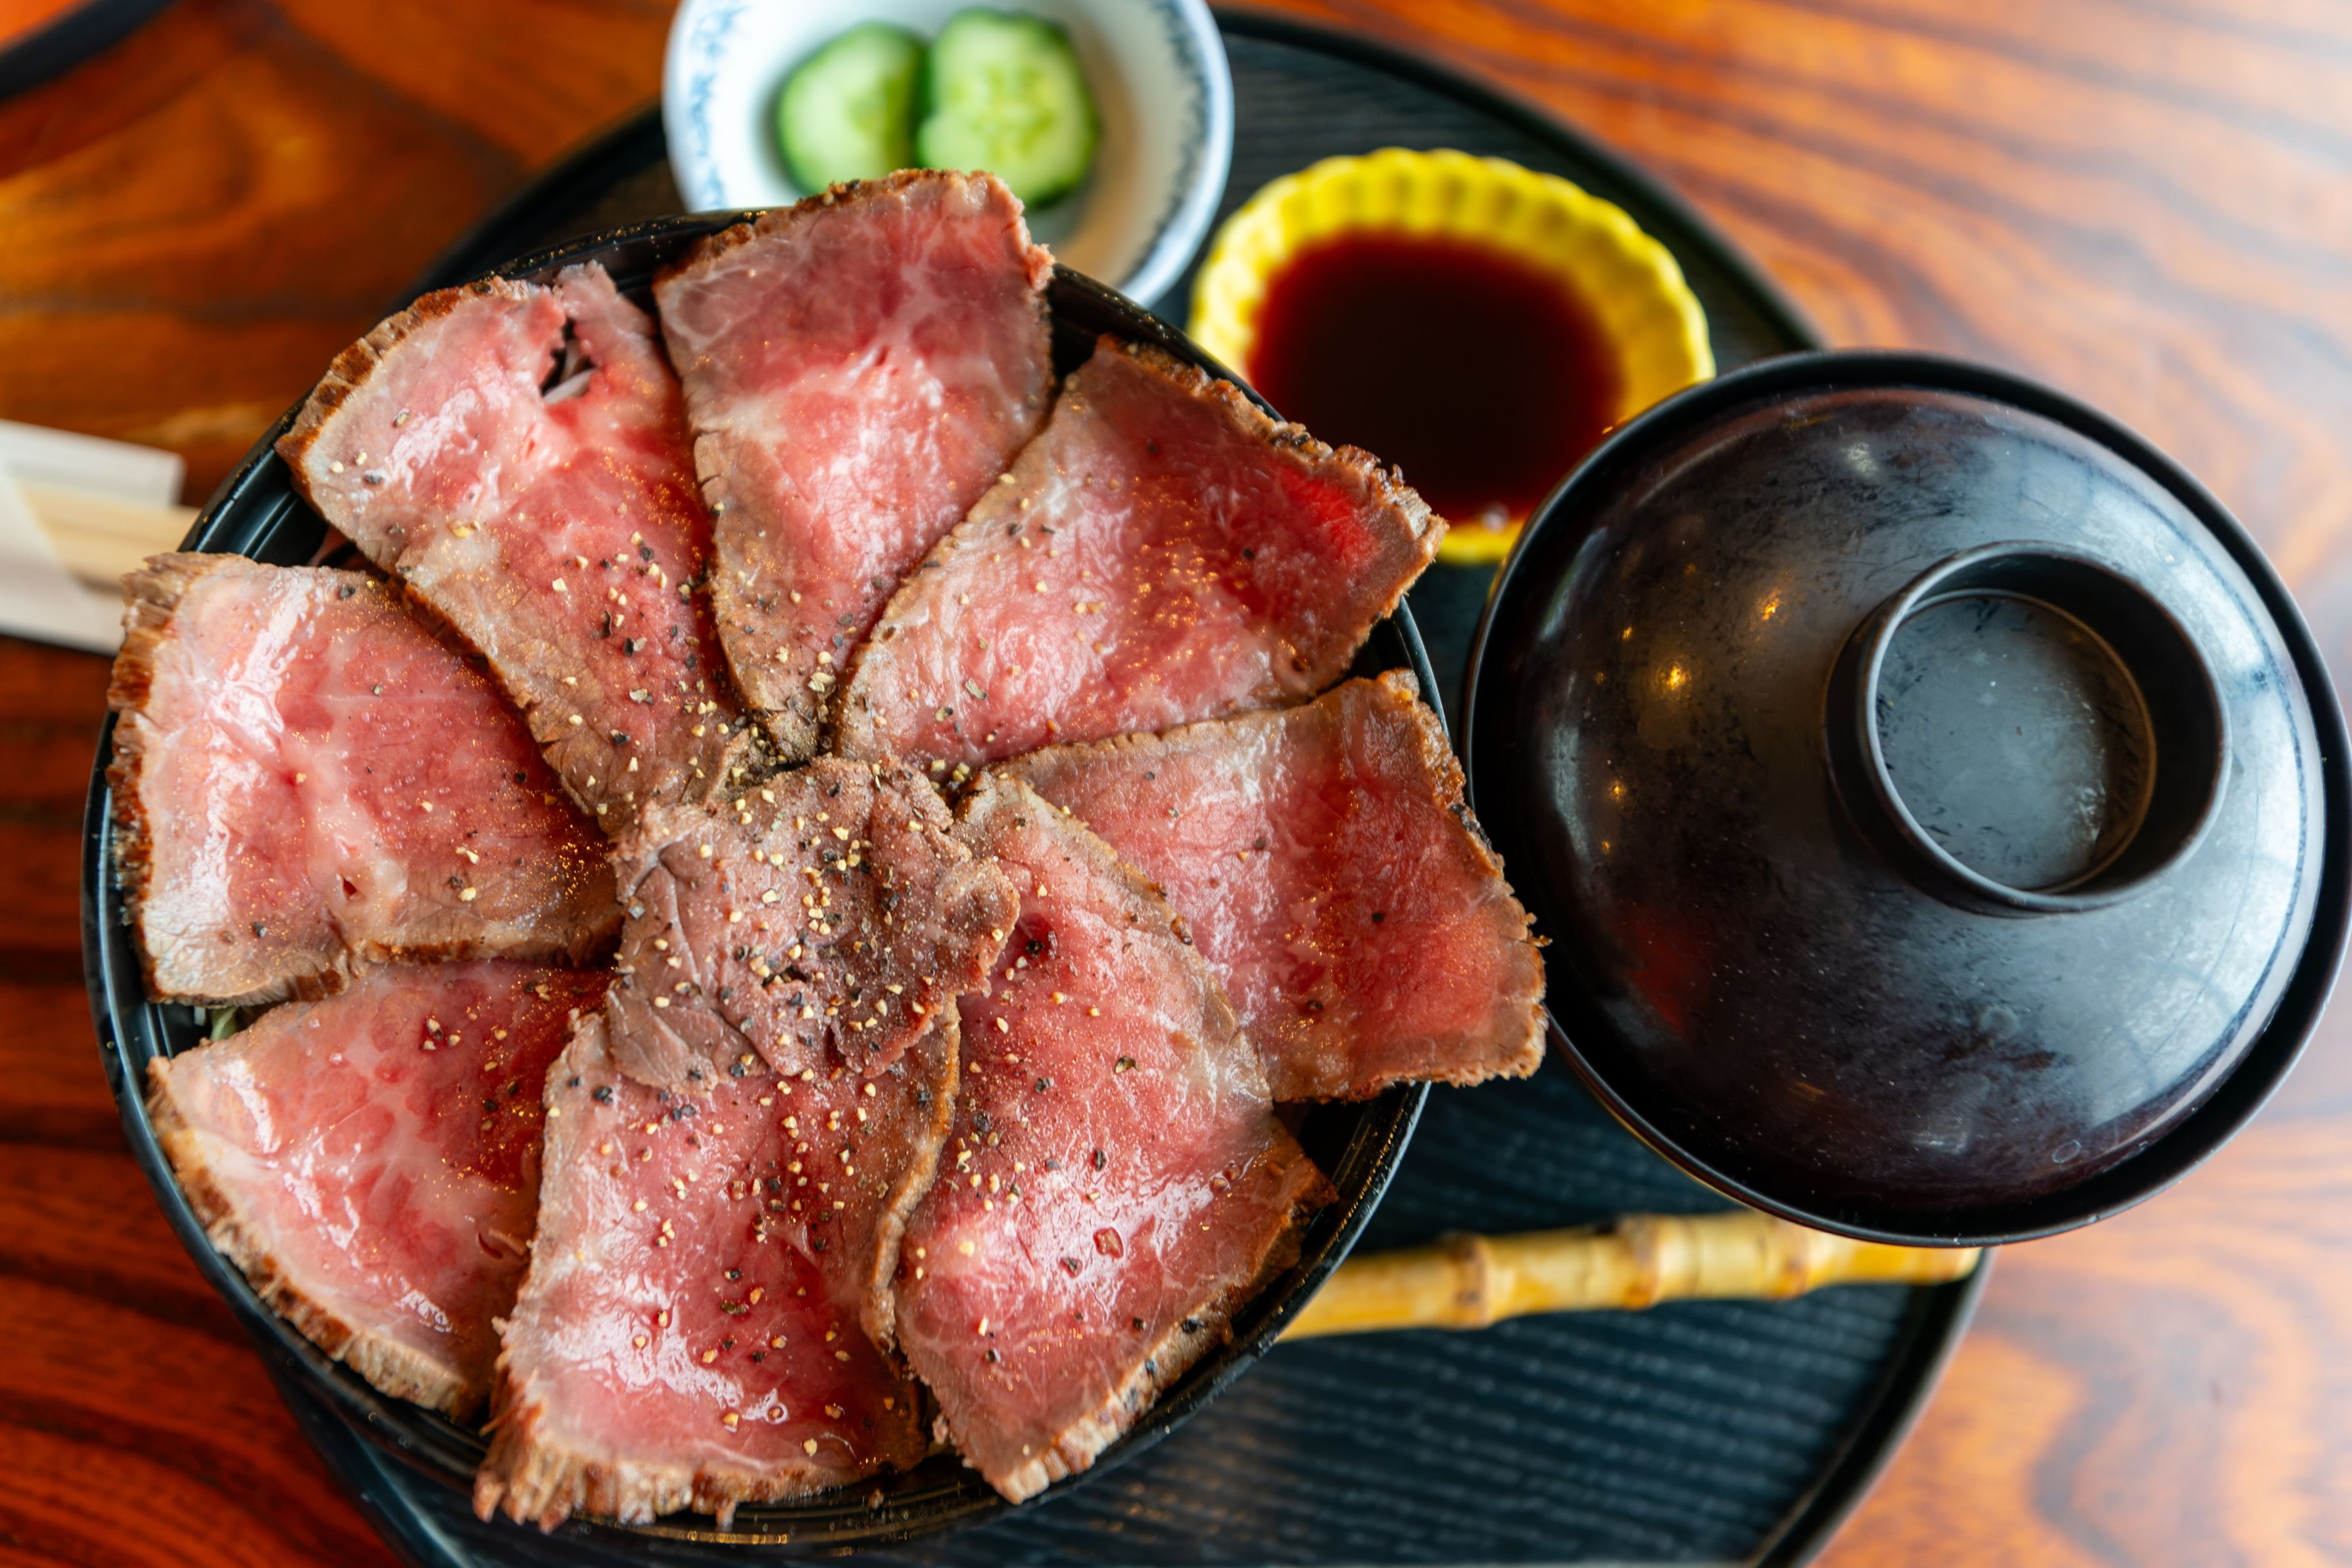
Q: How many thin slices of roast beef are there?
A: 9